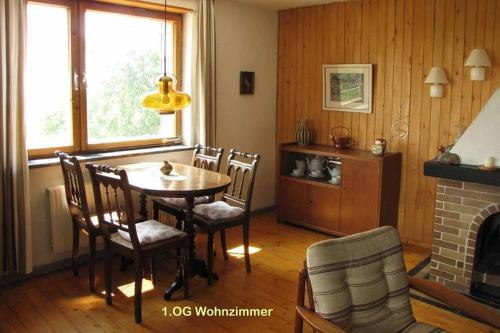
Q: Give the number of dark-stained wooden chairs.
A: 4